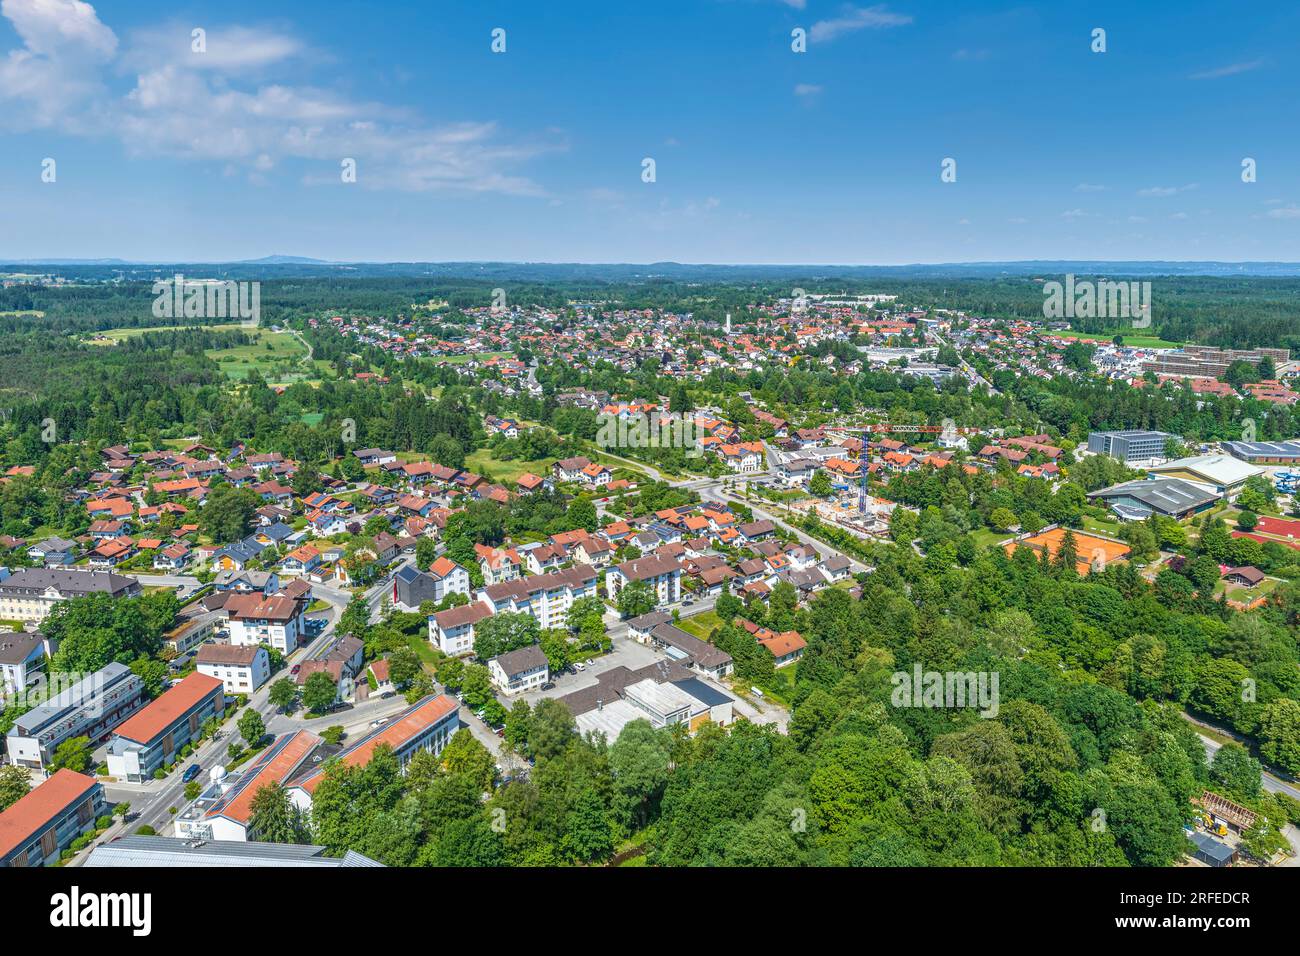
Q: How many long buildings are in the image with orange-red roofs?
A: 4